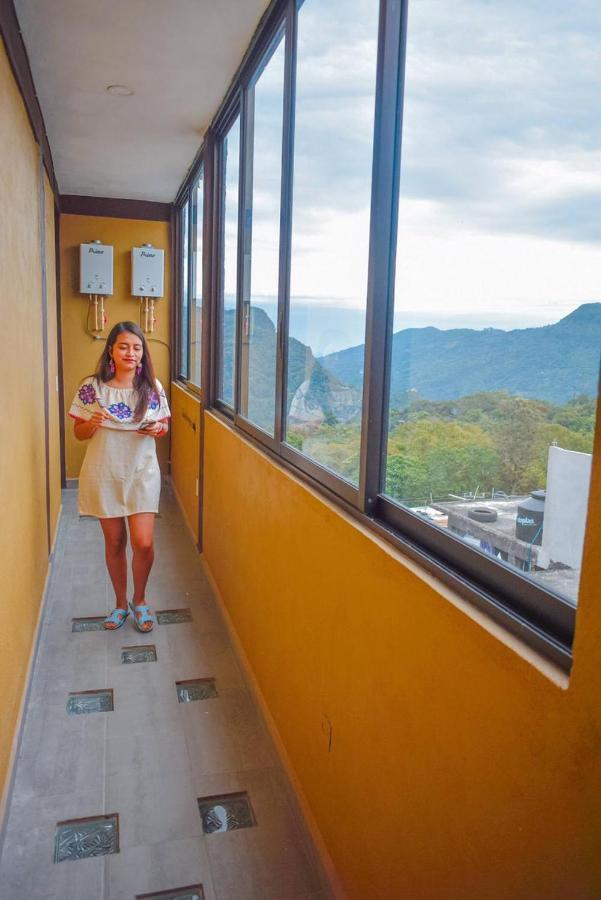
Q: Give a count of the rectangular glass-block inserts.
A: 8